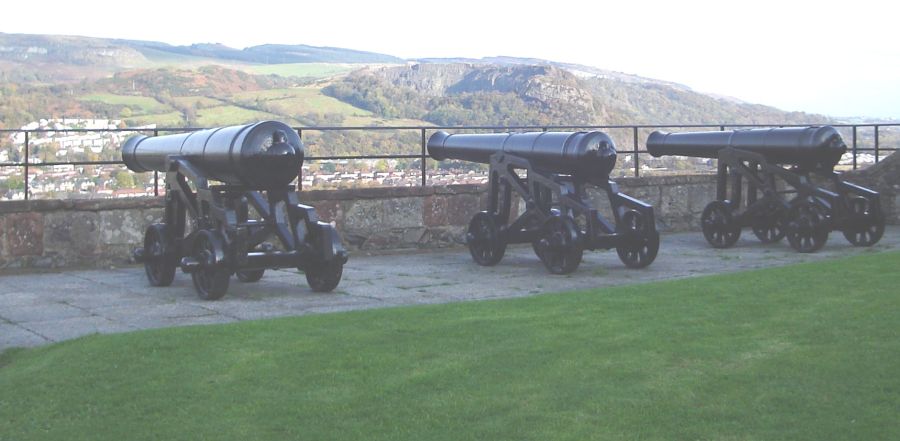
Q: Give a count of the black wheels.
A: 12